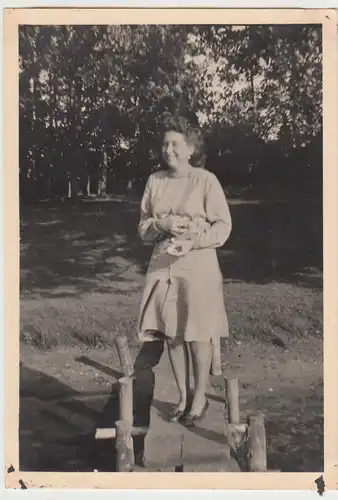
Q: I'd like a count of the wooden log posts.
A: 6